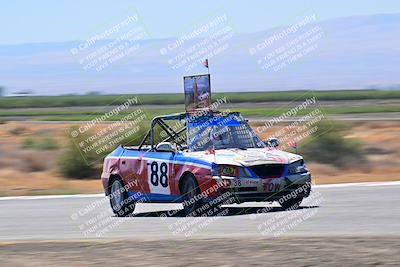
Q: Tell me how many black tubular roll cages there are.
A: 1